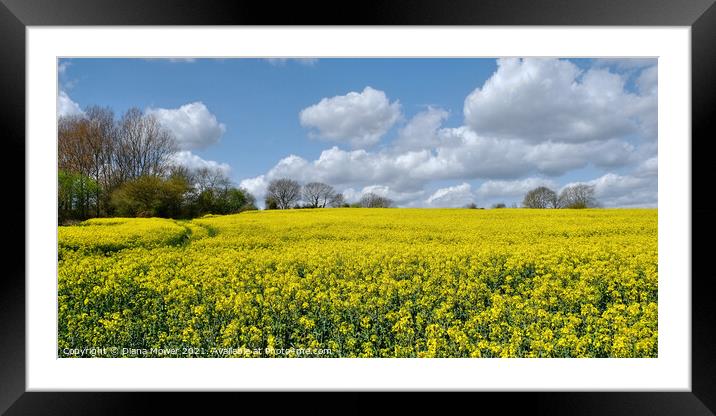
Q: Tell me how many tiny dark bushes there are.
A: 2